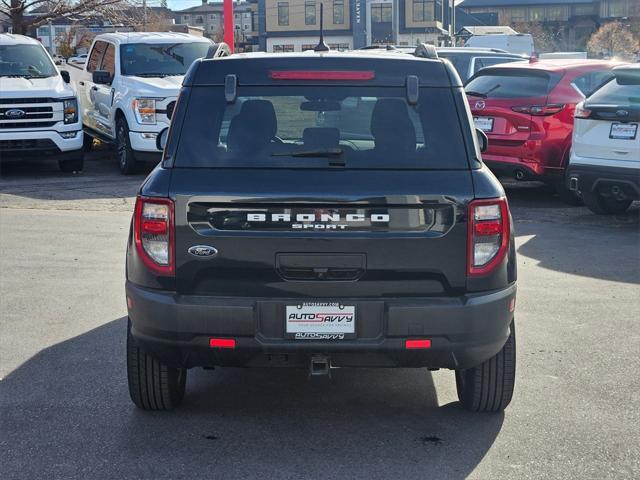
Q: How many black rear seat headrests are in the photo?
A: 3